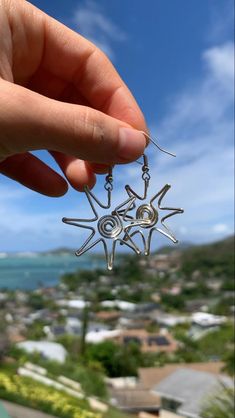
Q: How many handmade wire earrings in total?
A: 2